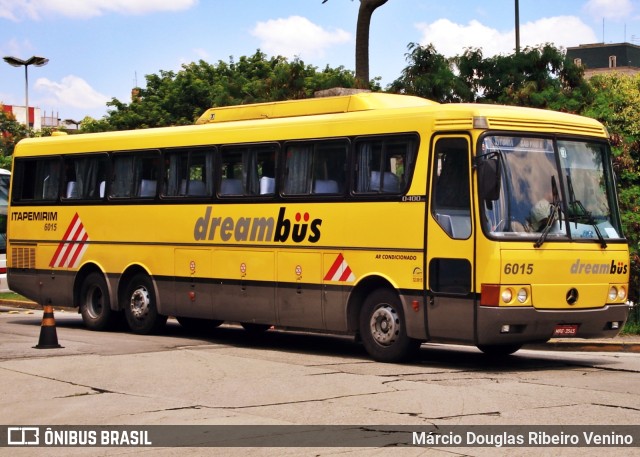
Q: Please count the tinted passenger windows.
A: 7